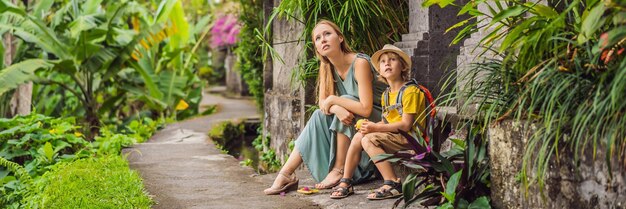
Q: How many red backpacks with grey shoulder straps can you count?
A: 1